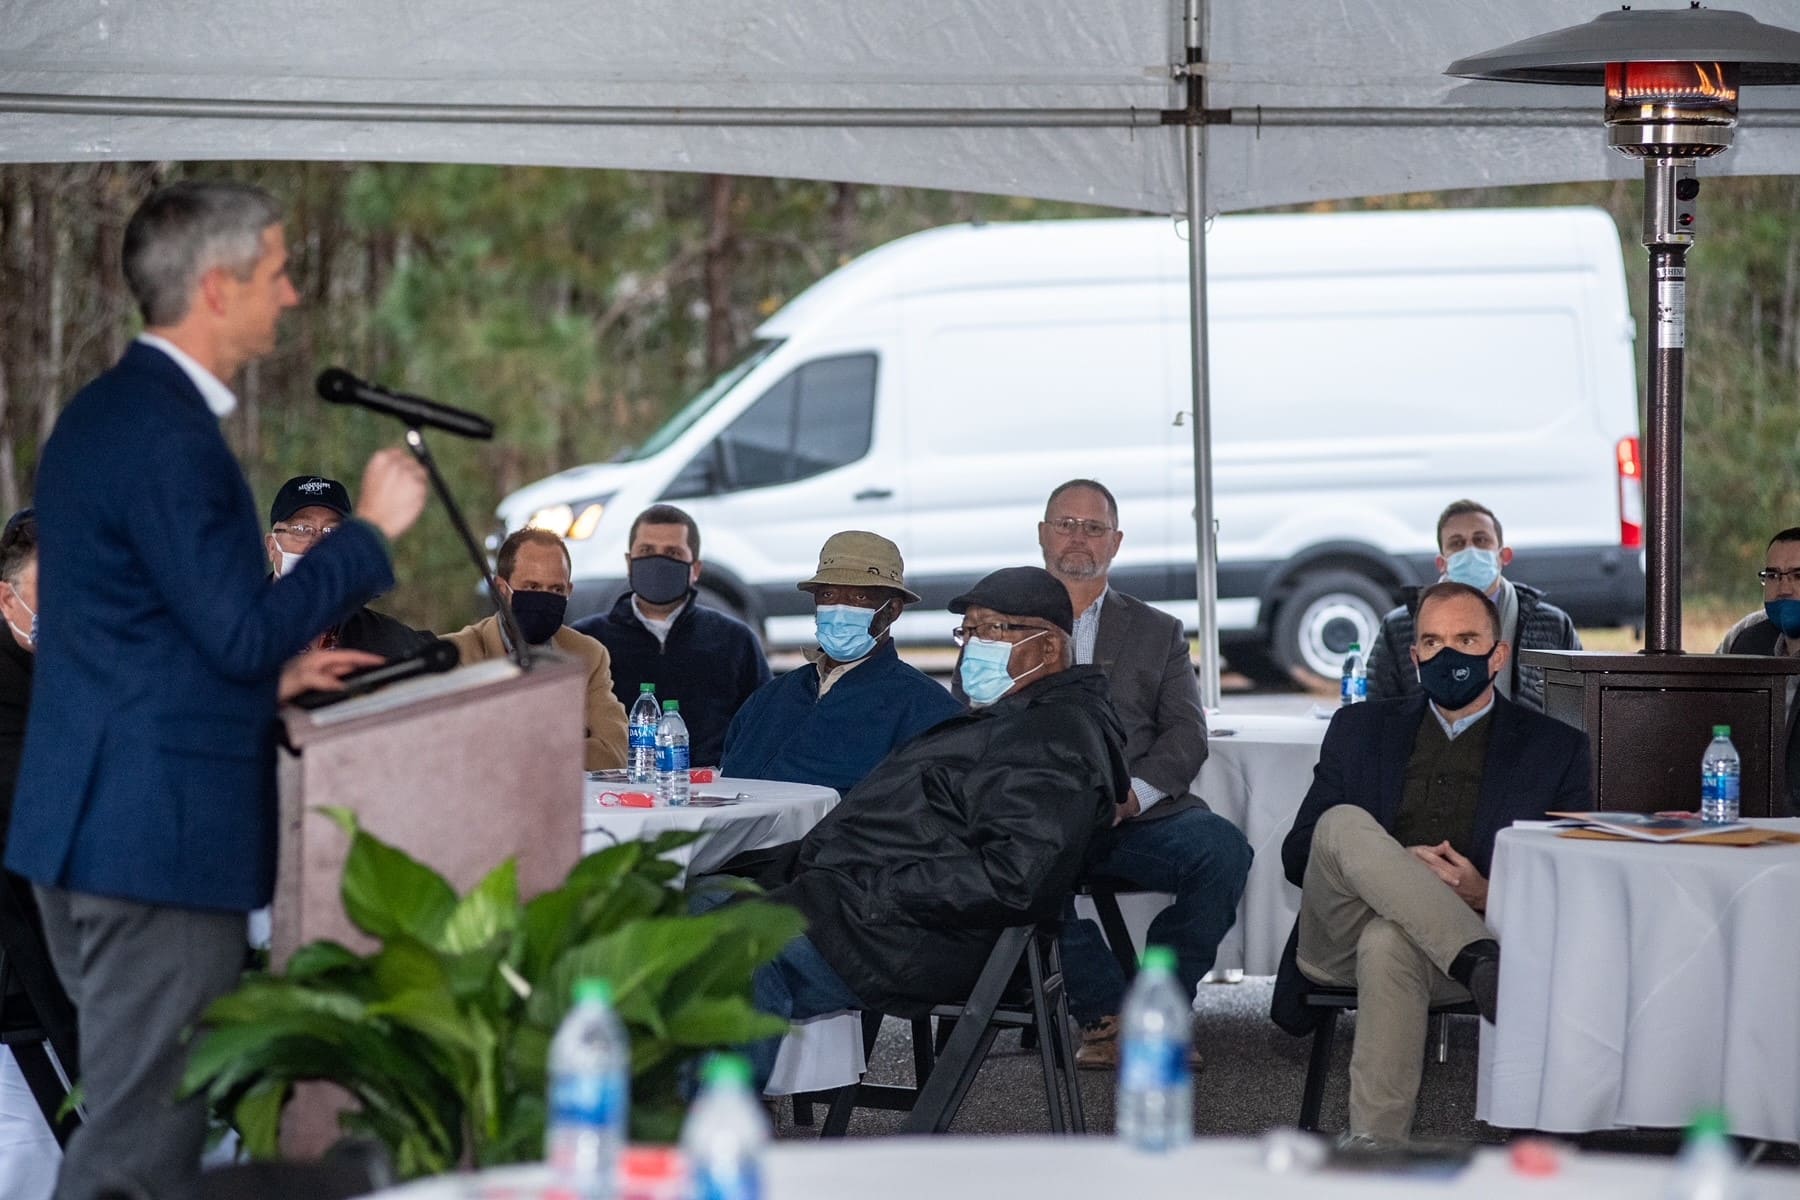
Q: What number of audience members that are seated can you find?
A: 10